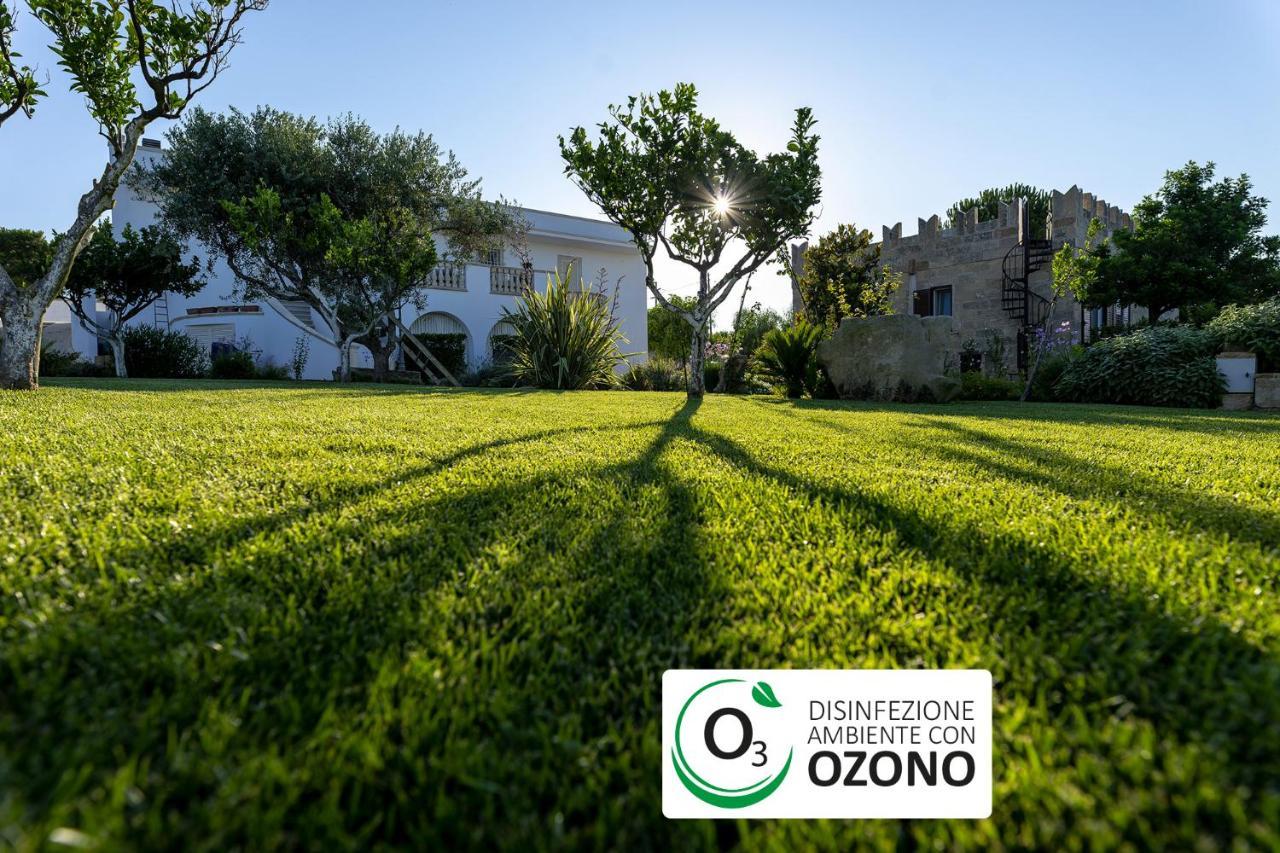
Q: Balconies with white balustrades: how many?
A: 2